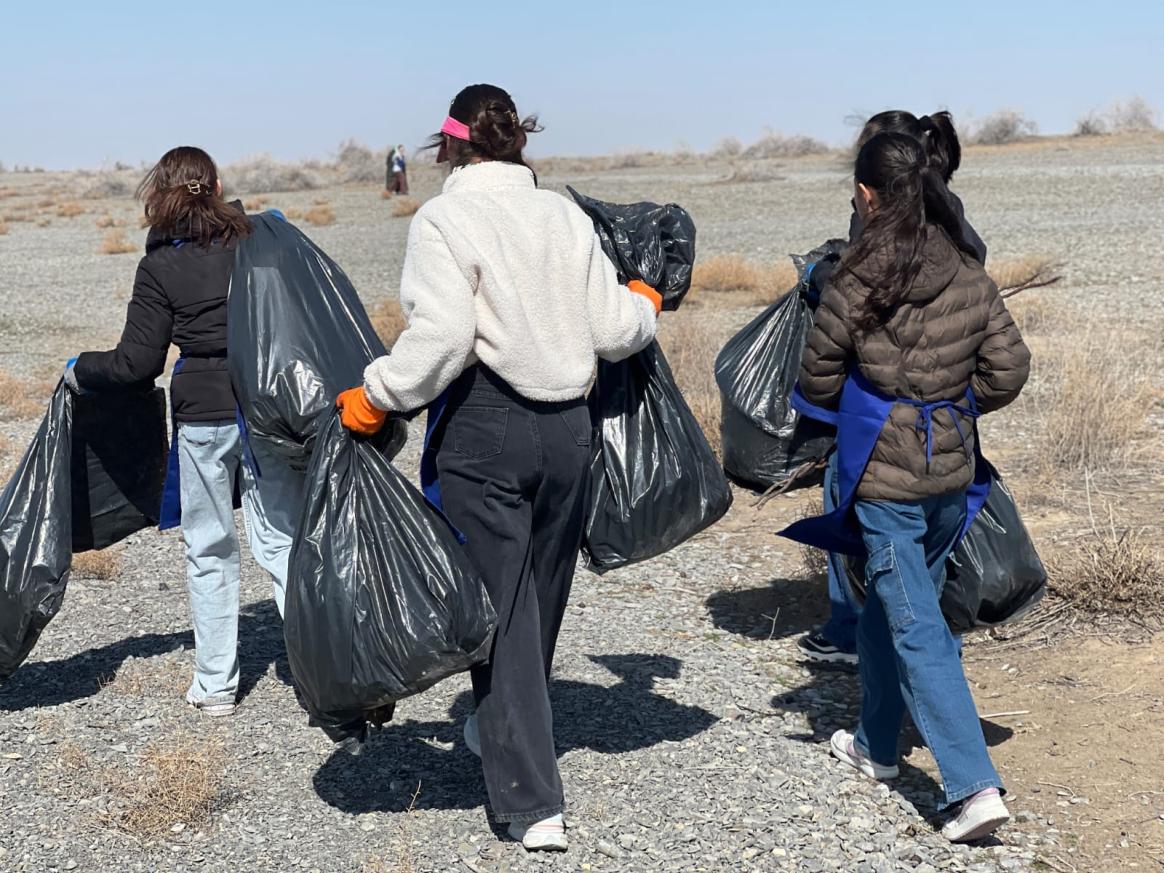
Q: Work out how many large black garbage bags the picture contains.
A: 6